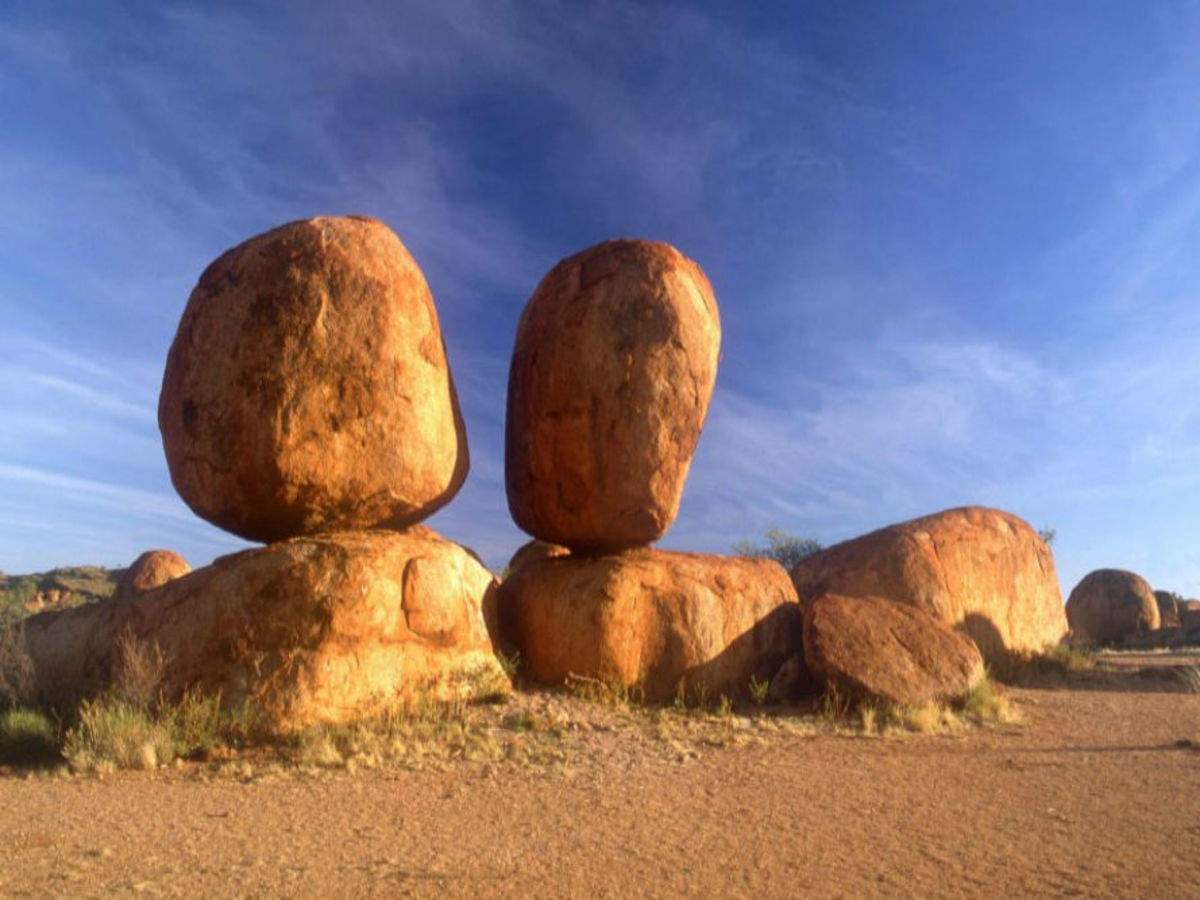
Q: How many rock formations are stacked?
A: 2